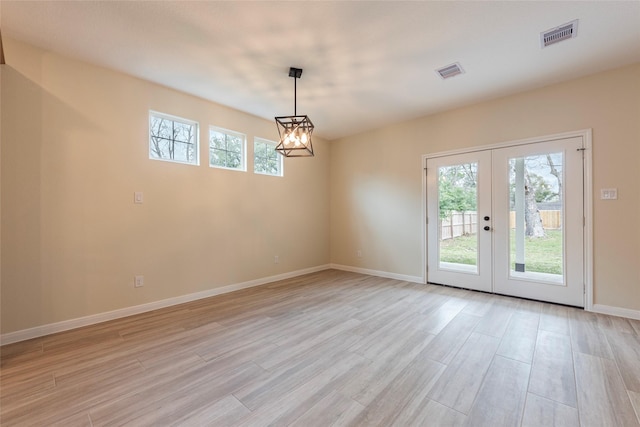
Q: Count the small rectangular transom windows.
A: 3